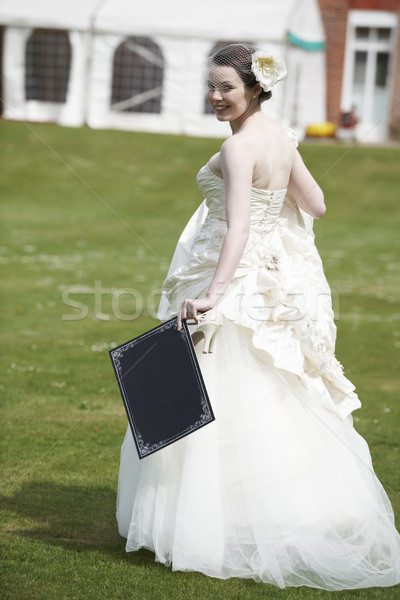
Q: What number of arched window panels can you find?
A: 3